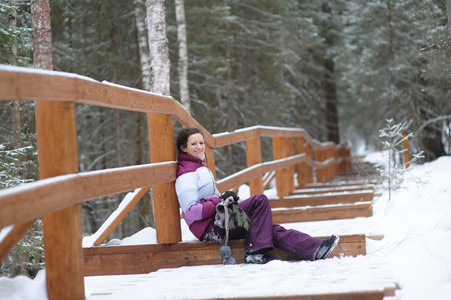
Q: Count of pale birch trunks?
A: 3